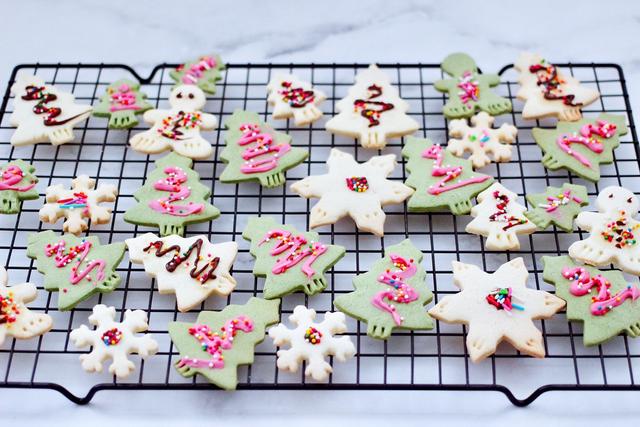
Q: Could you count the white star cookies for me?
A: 2